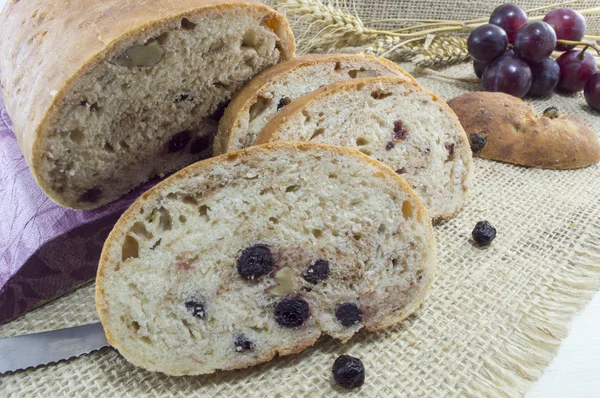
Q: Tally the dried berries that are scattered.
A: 2